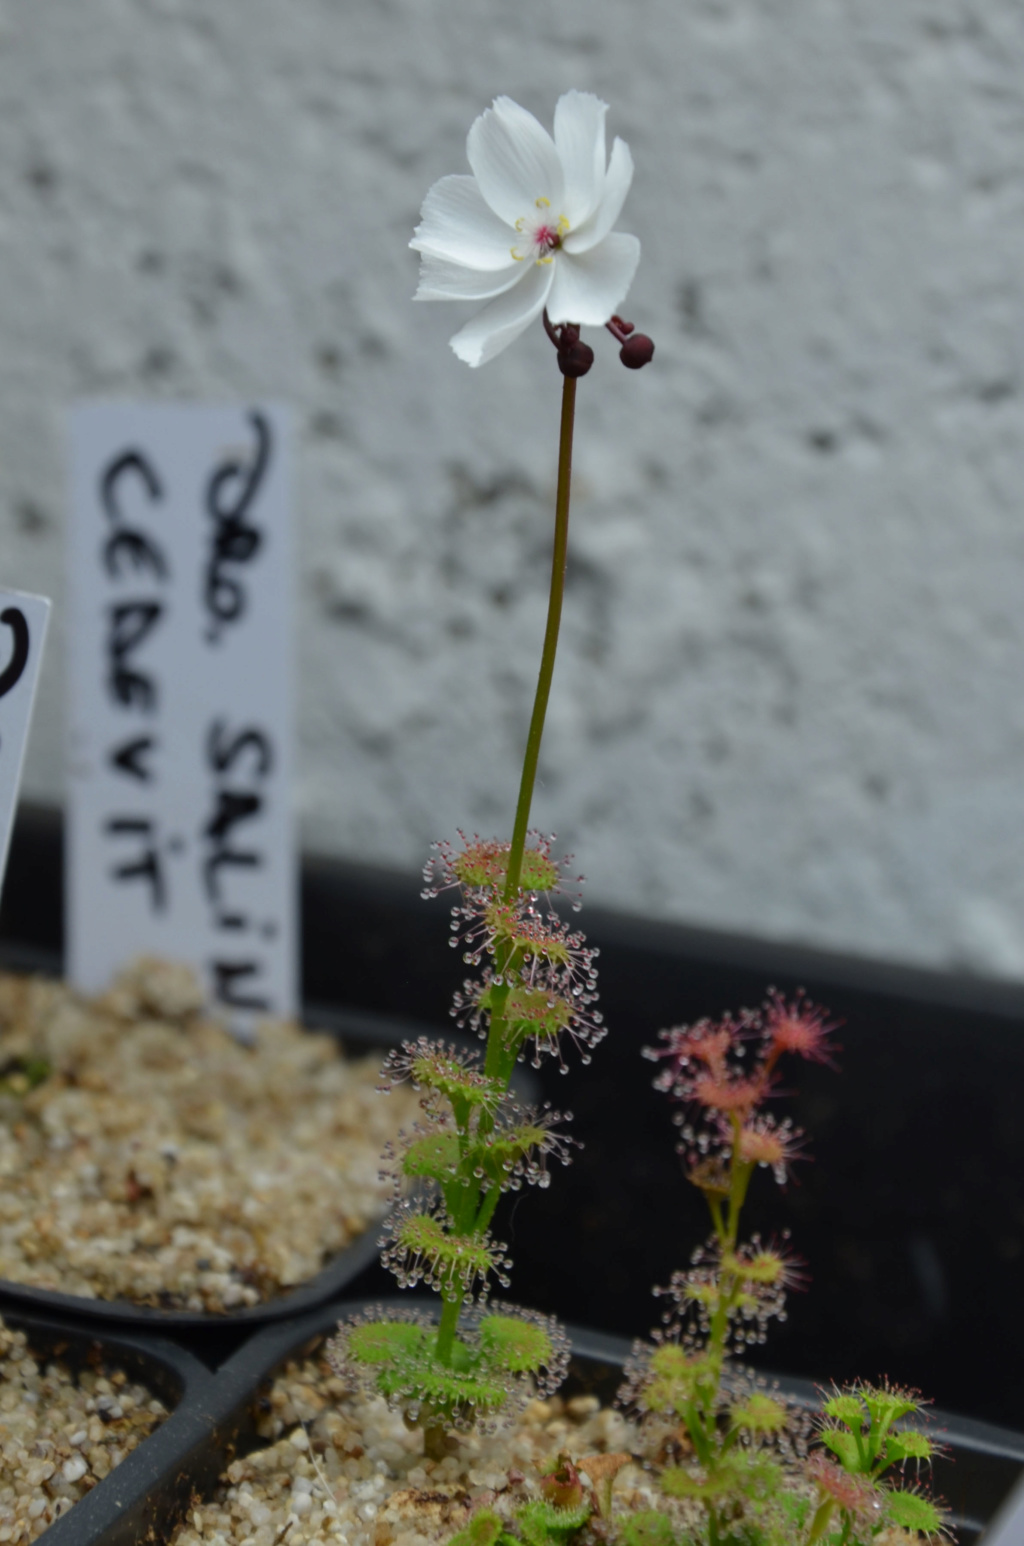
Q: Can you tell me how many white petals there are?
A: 7